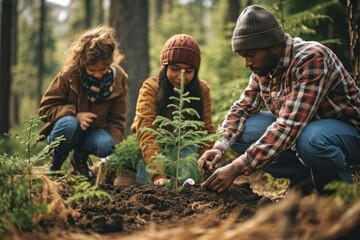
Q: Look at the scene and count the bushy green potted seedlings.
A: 1